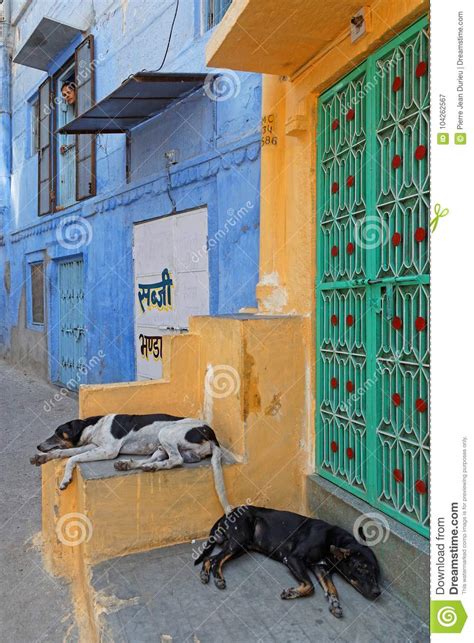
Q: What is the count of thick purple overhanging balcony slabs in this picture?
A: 0